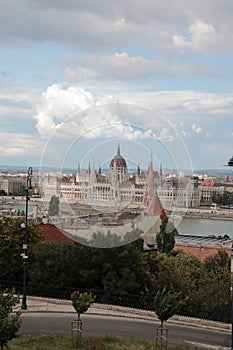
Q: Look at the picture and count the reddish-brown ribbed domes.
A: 1